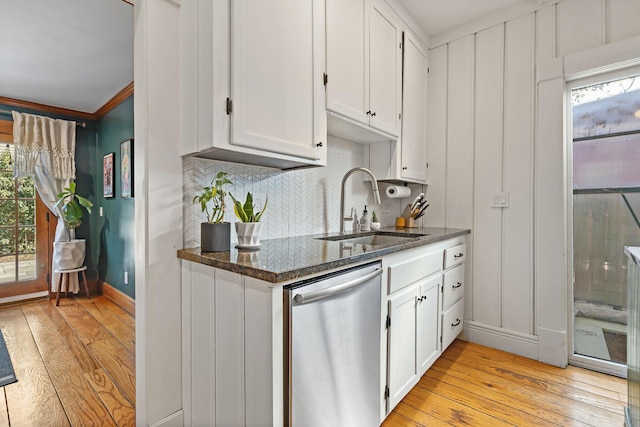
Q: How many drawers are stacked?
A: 3